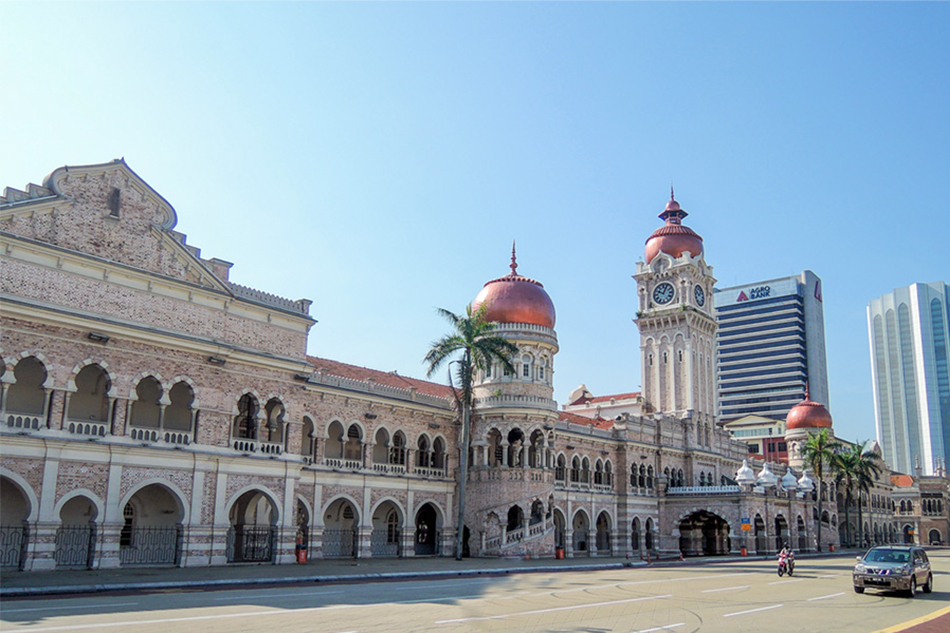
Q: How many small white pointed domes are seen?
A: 4